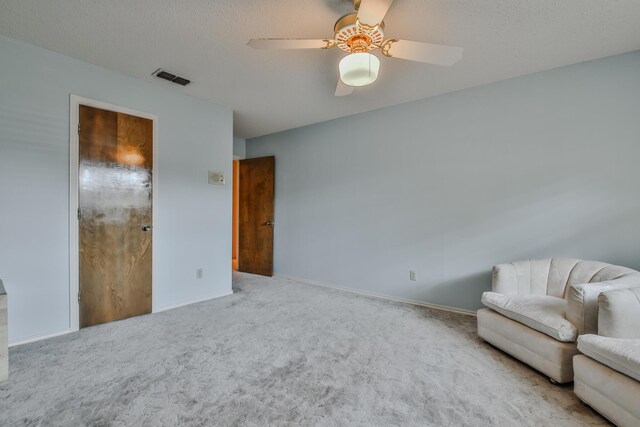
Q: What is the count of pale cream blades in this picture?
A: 4